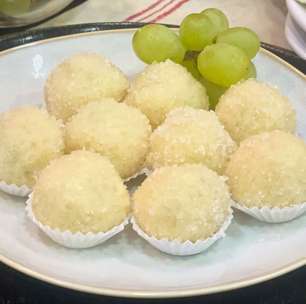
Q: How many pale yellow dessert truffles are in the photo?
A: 9